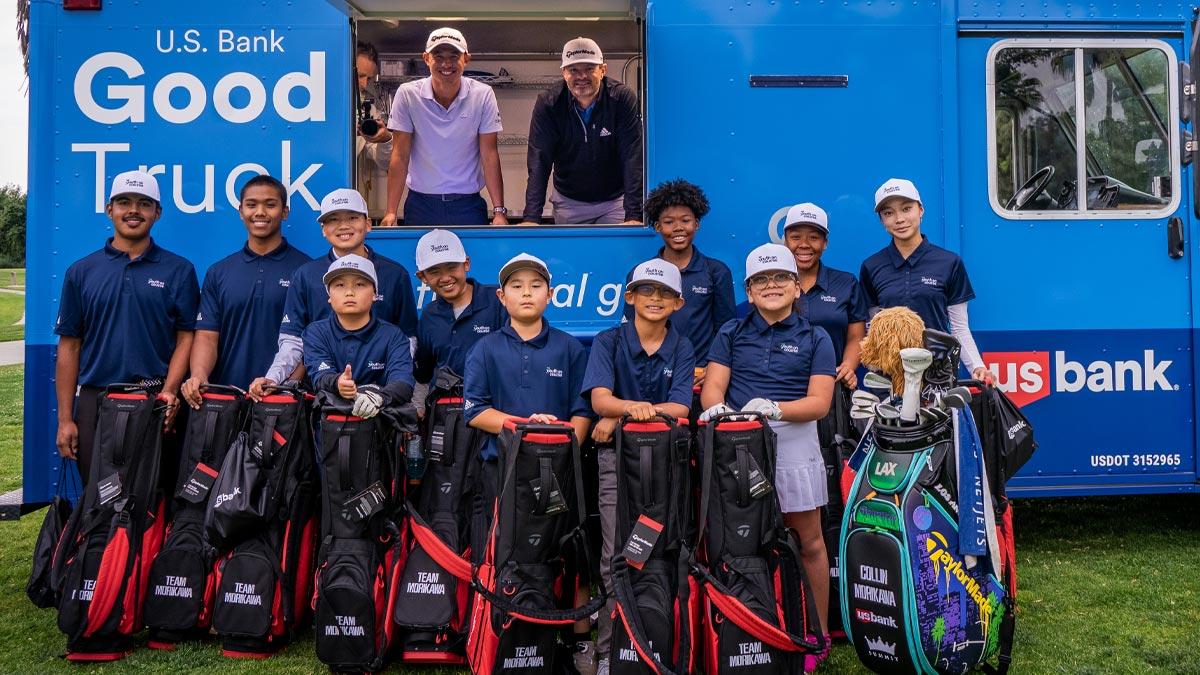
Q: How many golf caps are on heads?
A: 11